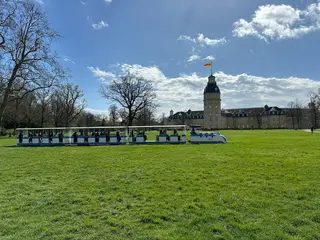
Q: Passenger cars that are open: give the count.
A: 3